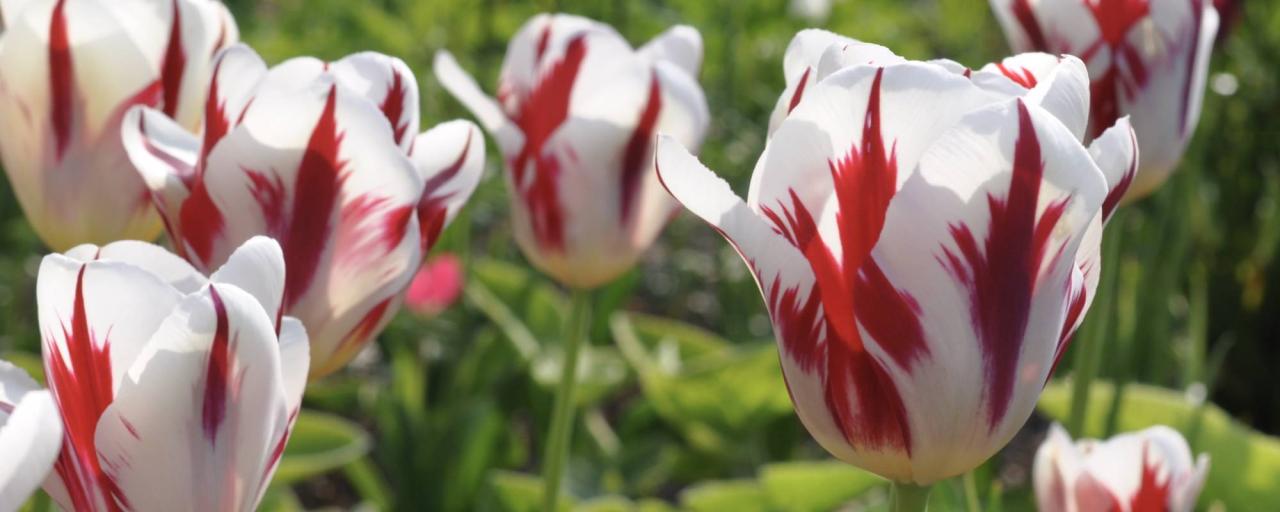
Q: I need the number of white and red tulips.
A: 8